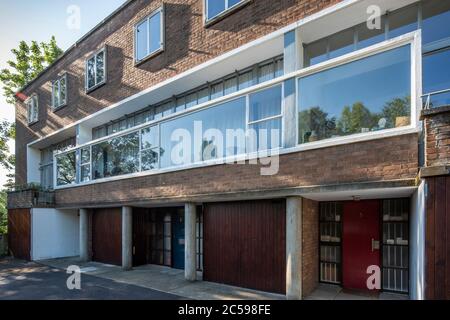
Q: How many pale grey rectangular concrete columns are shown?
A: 4